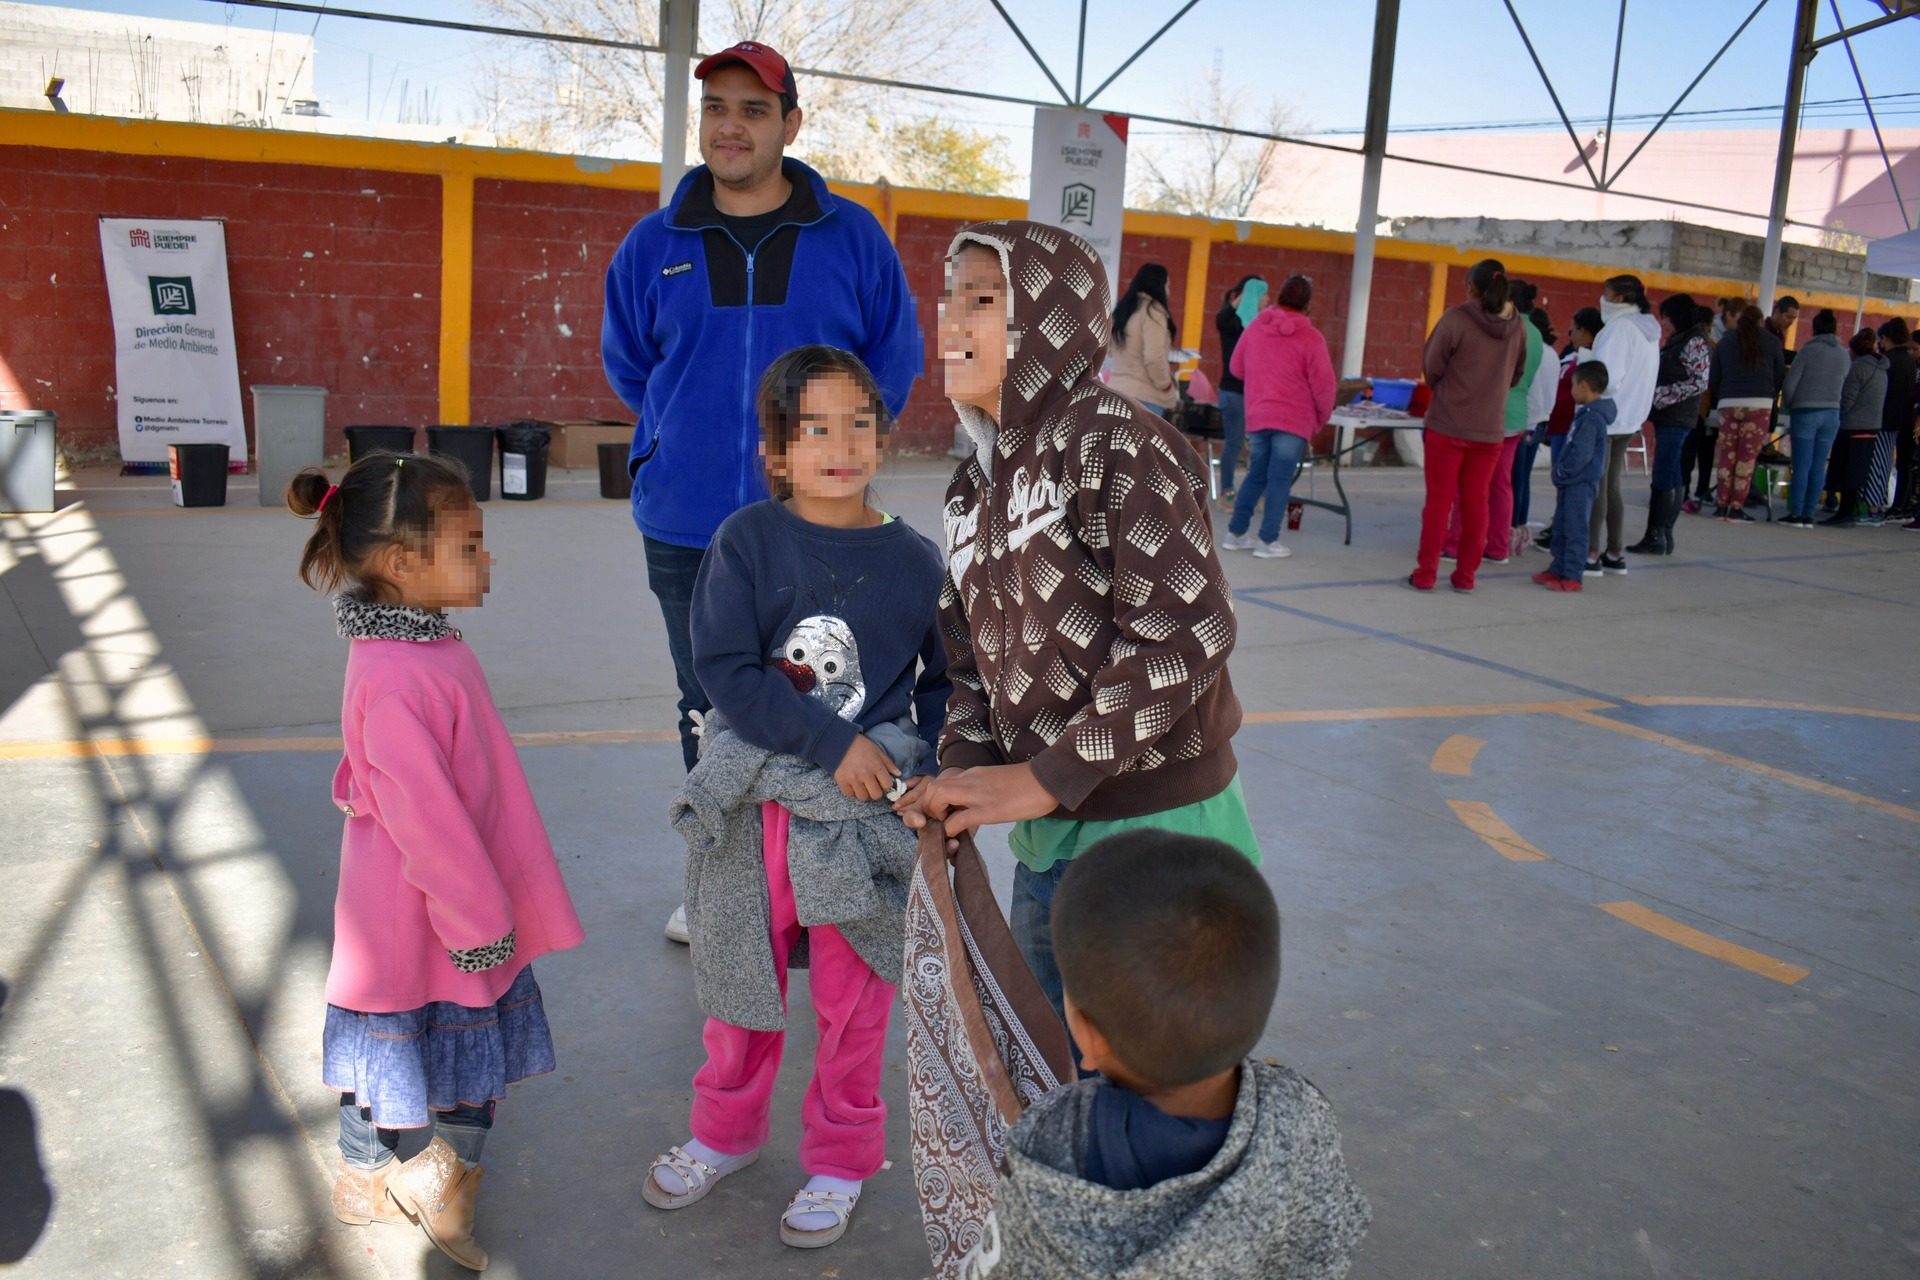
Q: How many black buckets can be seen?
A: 5